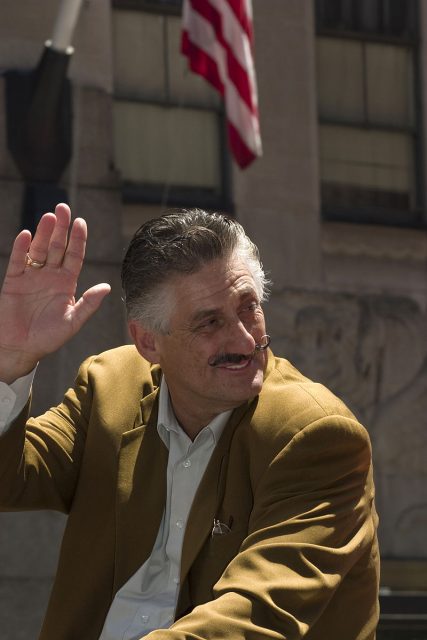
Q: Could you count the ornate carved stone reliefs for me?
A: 1